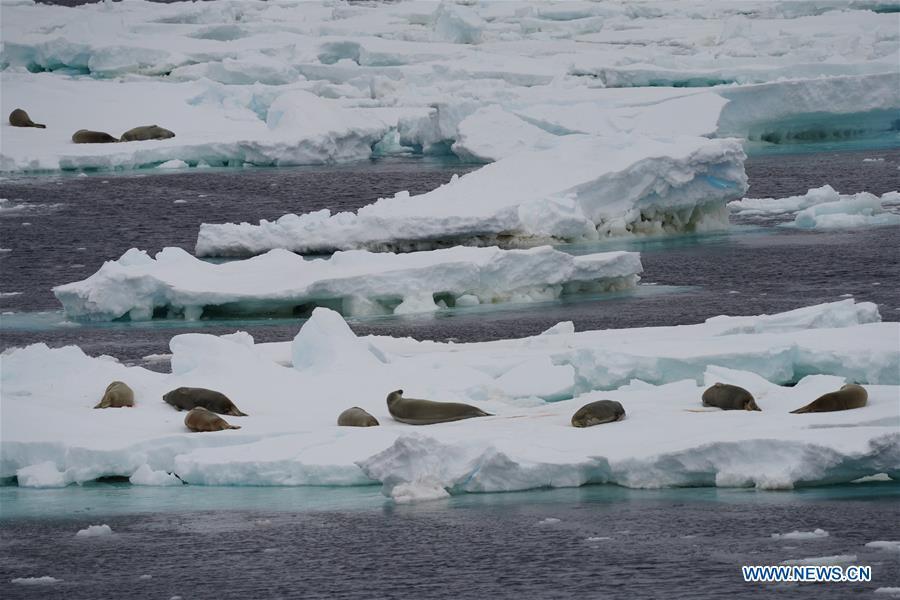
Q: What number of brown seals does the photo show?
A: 11